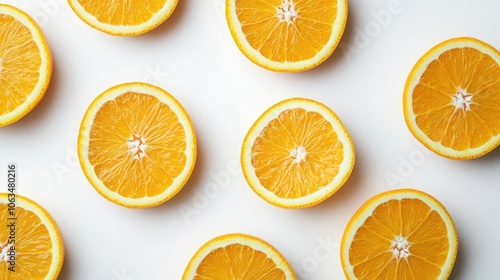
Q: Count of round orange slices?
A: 9